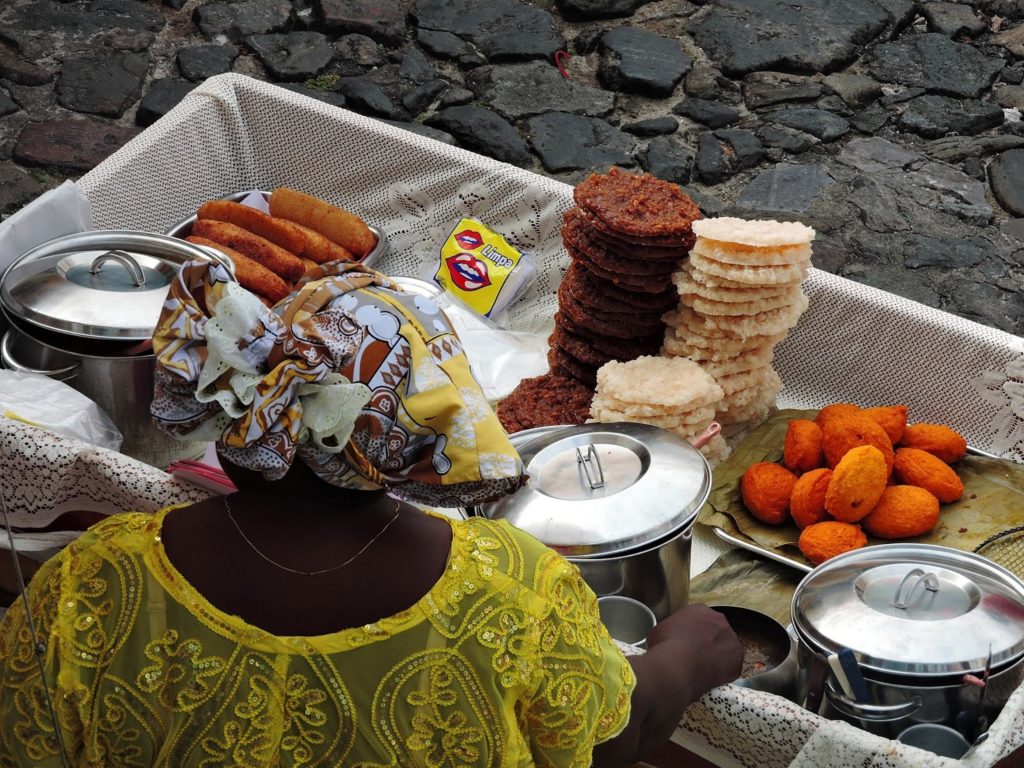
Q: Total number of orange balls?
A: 11